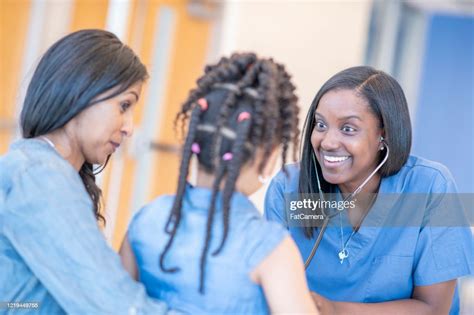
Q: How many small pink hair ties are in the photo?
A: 4